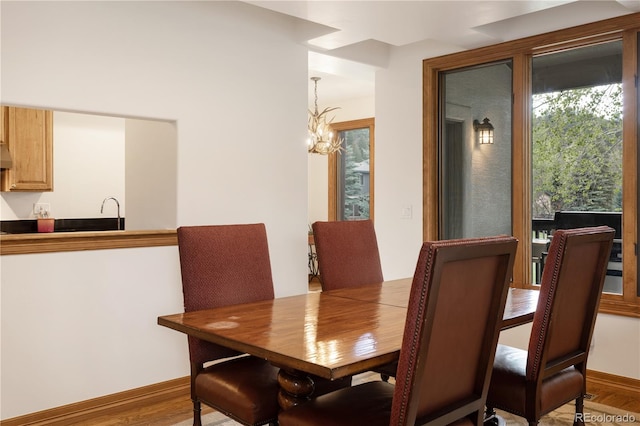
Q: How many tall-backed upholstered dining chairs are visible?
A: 4